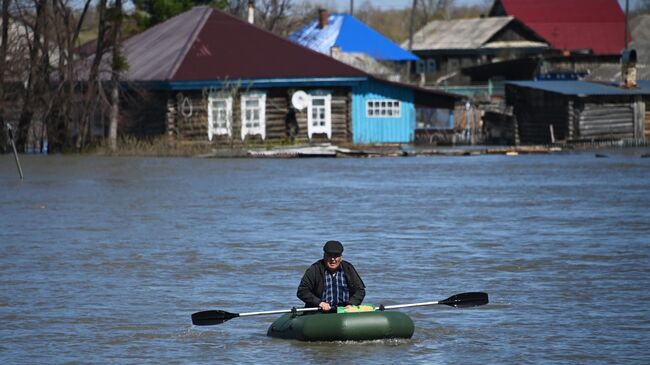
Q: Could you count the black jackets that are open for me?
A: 1